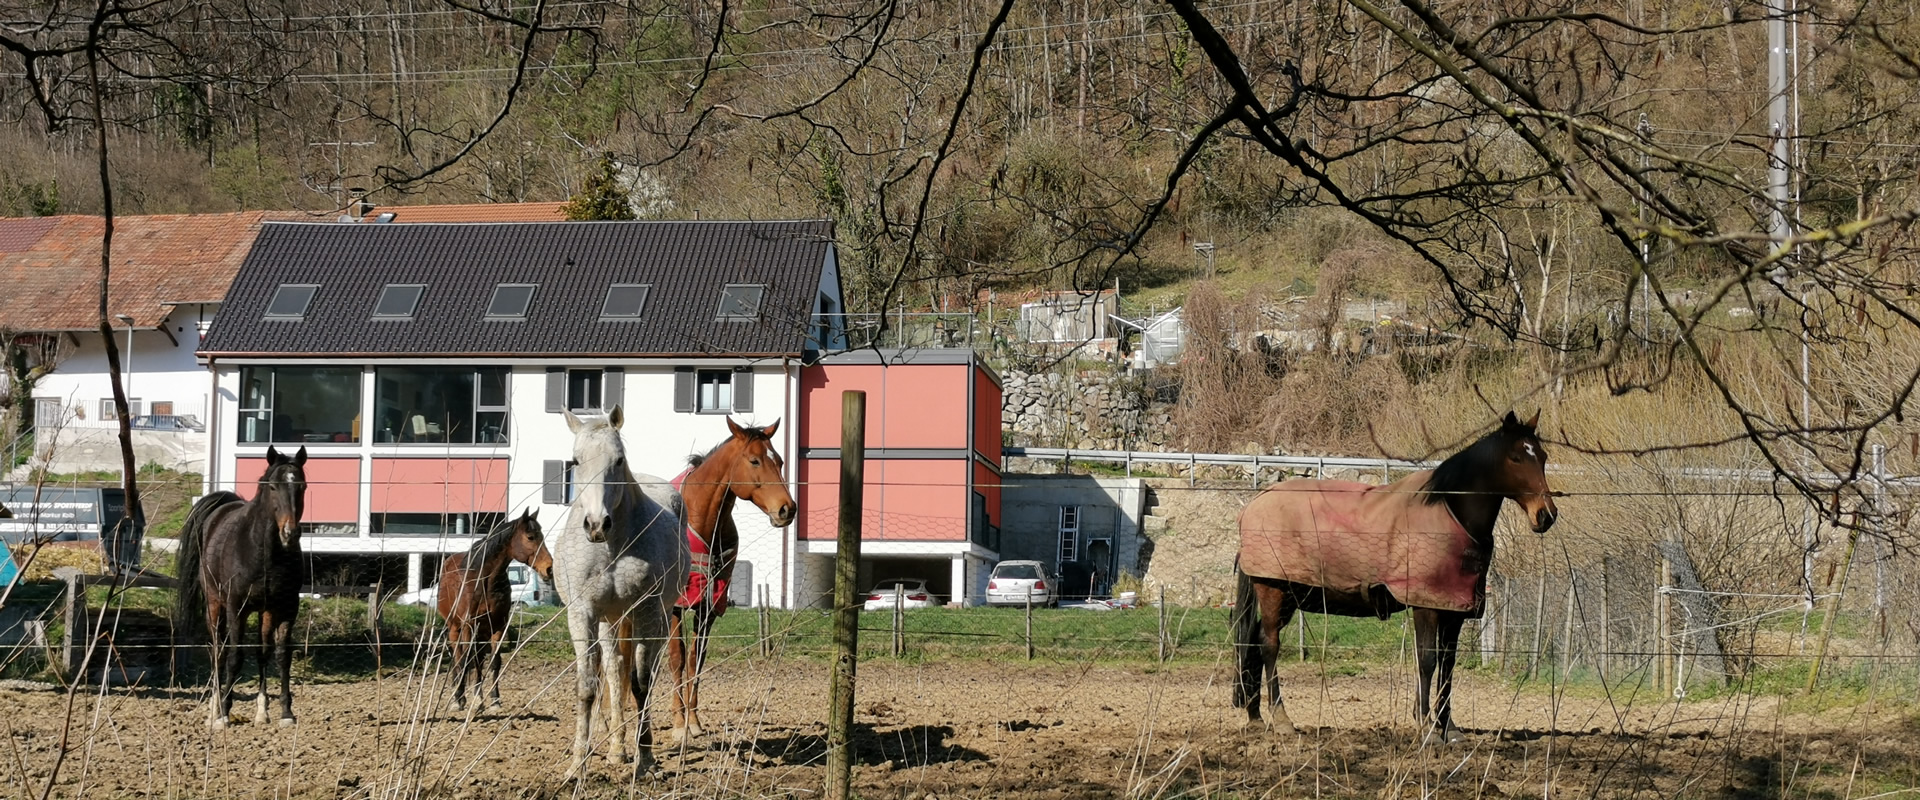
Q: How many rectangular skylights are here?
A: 5